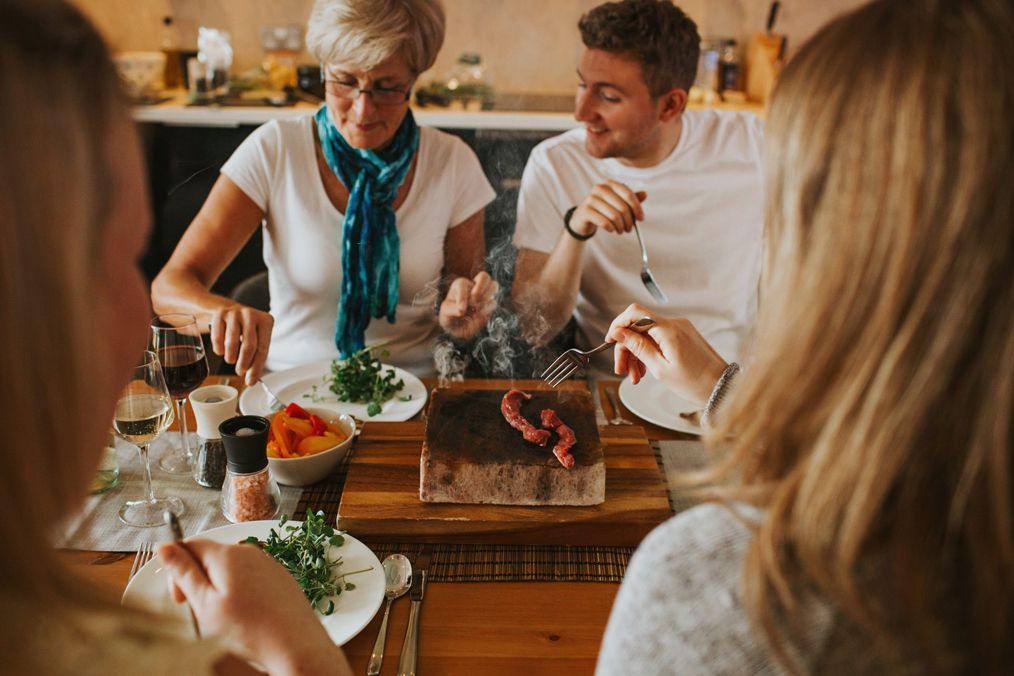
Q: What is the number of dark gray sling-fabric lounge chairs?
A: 0